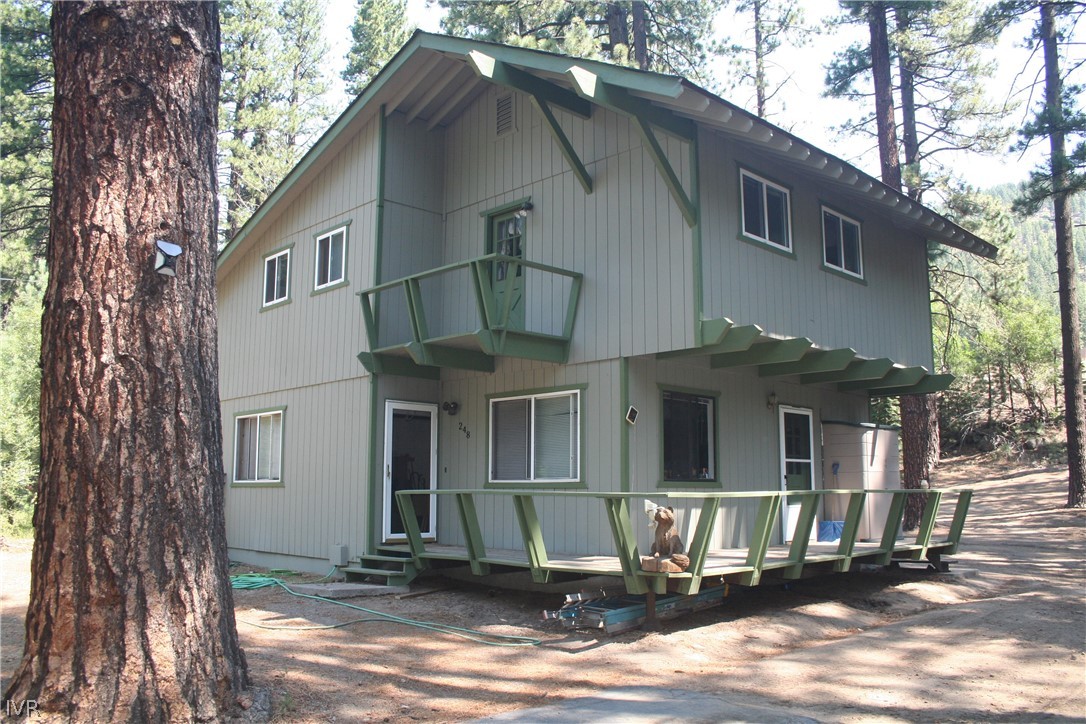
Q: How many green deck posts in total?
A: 11